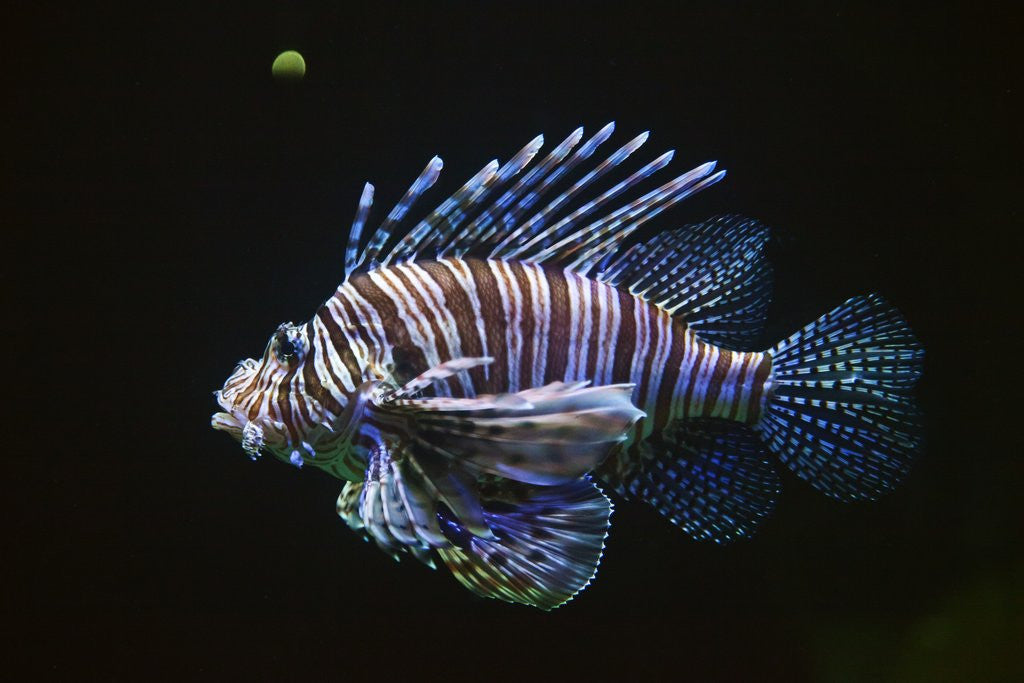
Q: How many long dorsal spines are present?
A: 10